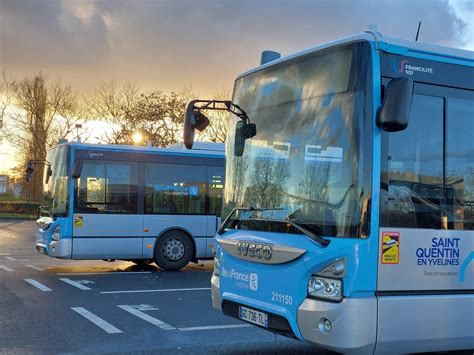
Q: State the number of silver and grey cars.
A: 0